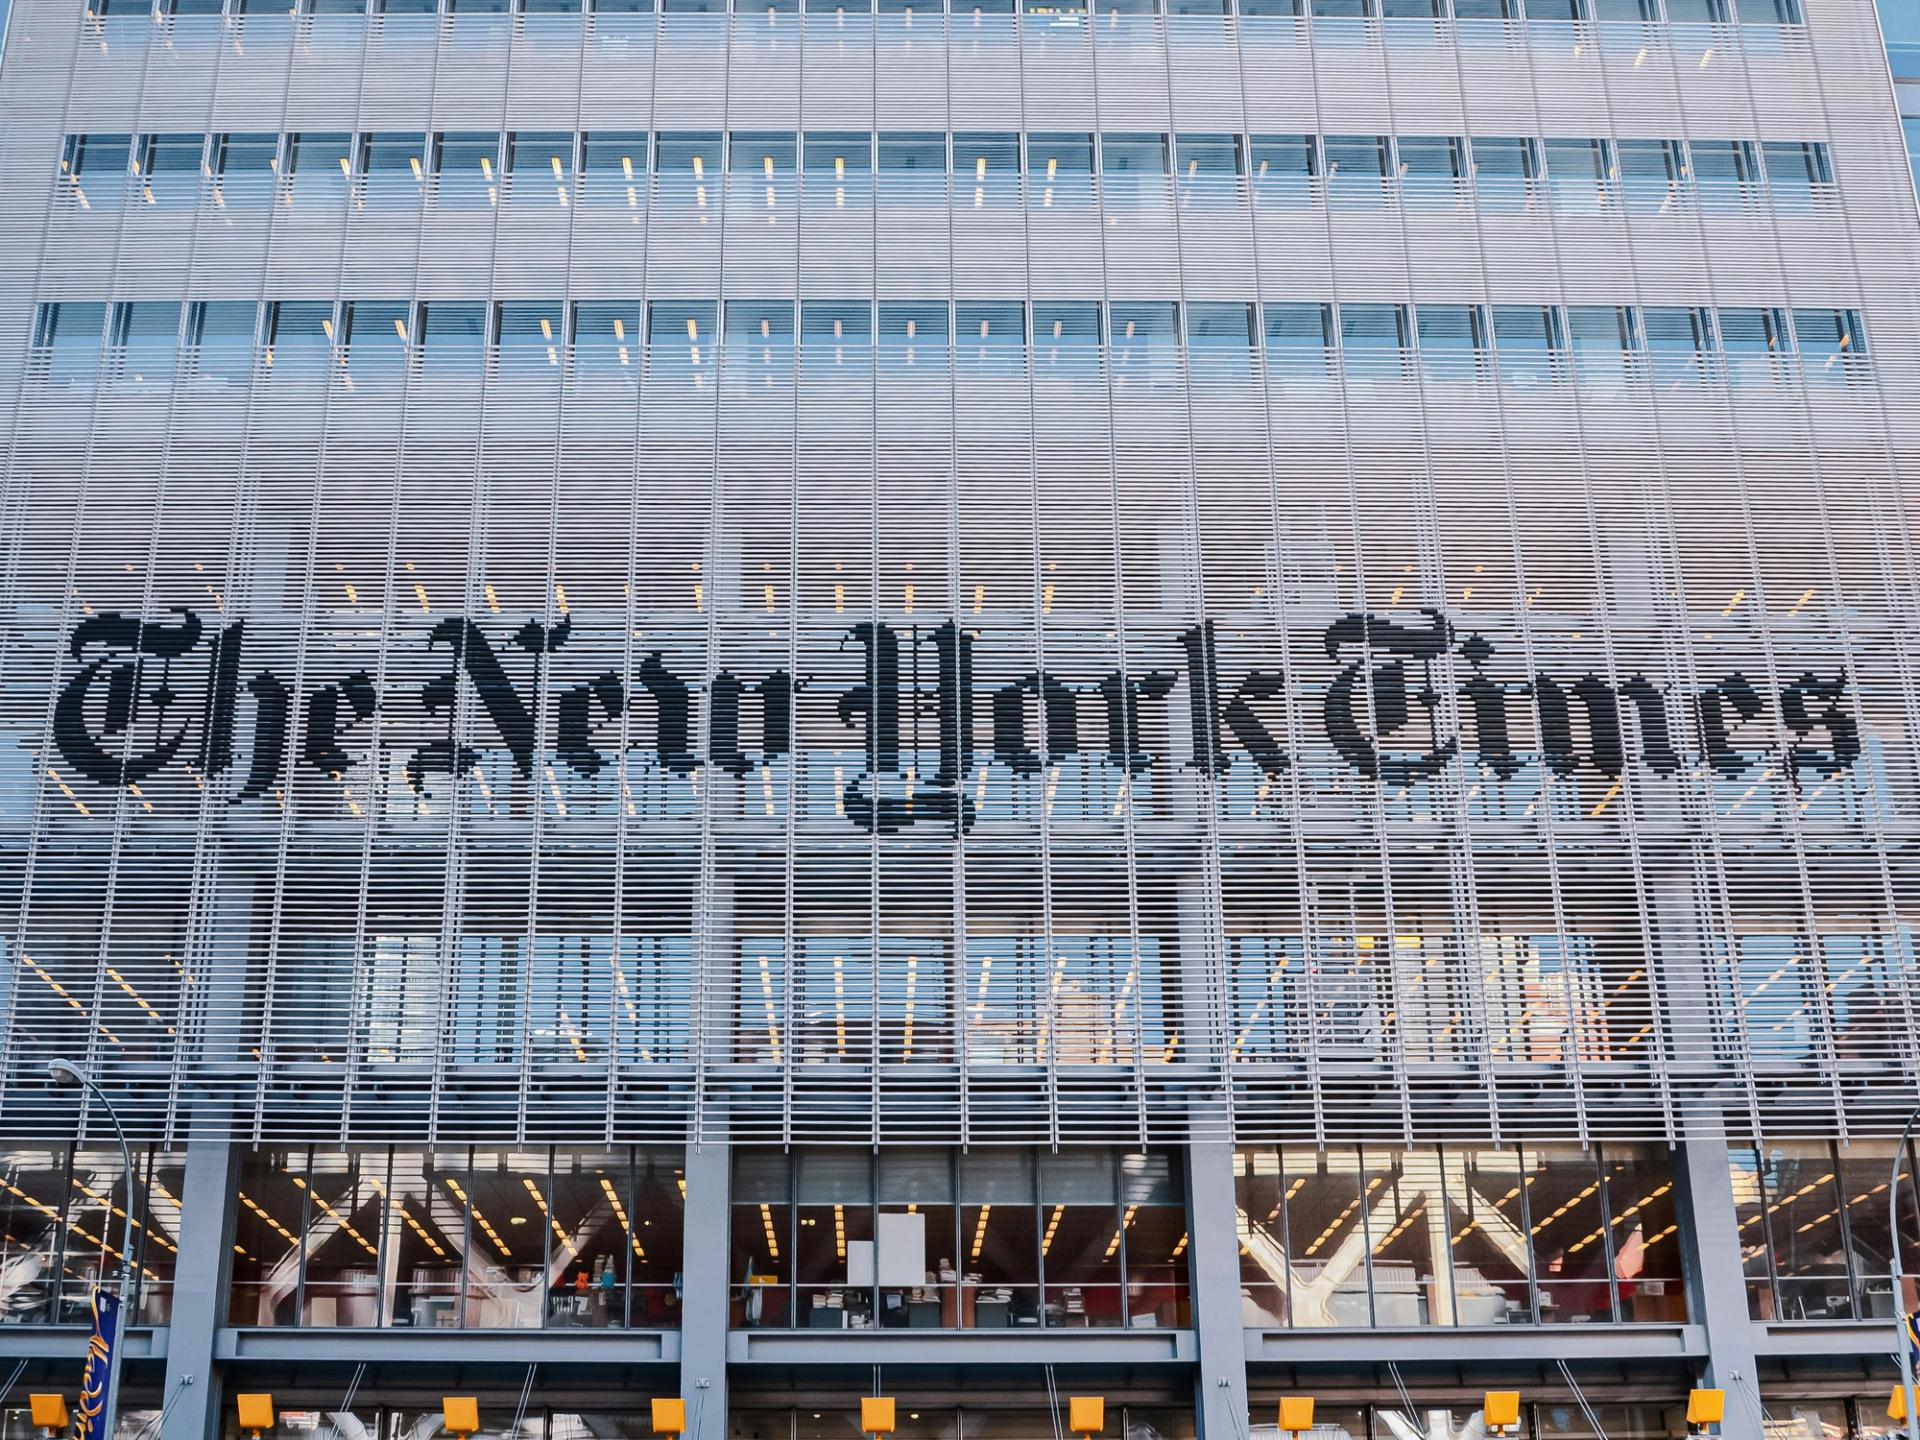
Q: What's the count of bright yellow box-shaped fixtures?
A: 10